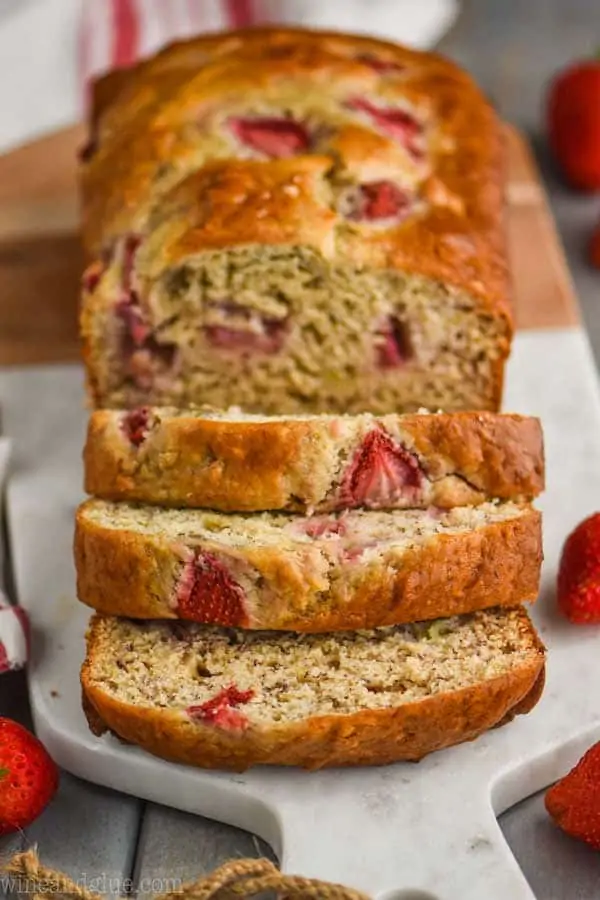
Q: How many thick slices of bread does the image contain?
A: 3